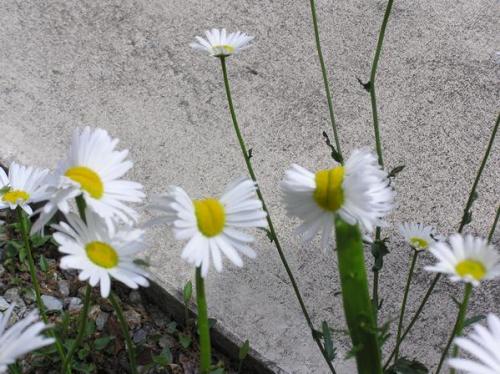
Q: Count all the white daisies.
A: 10